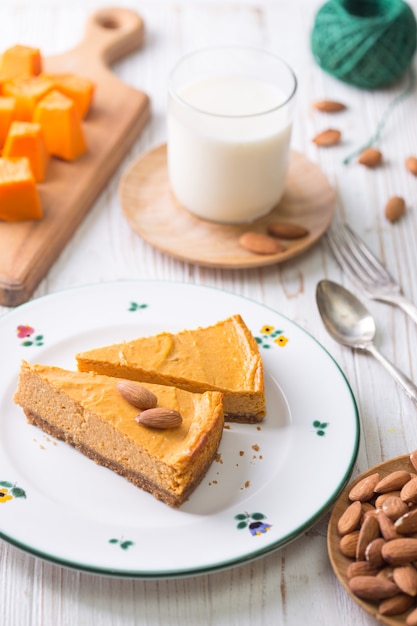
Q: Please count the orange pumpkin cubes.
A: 7